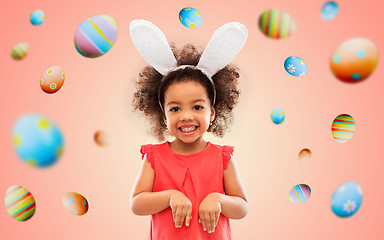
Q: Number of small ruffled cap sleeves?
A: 2